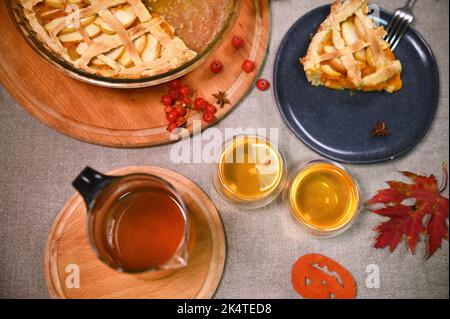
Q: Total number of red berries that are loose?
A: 4